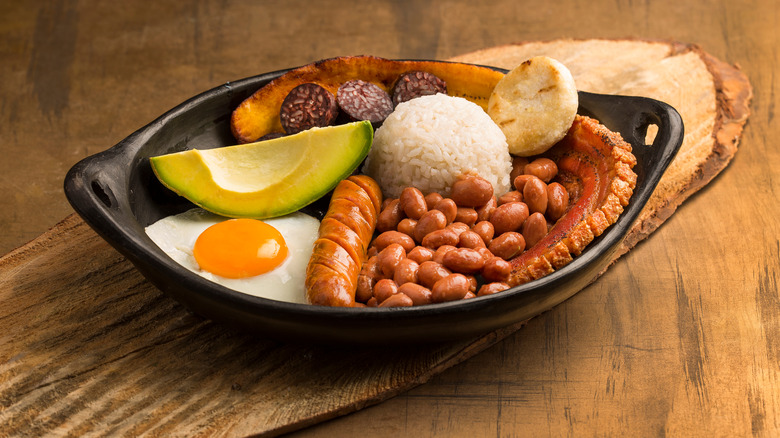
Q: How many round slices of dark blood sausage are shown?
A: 3